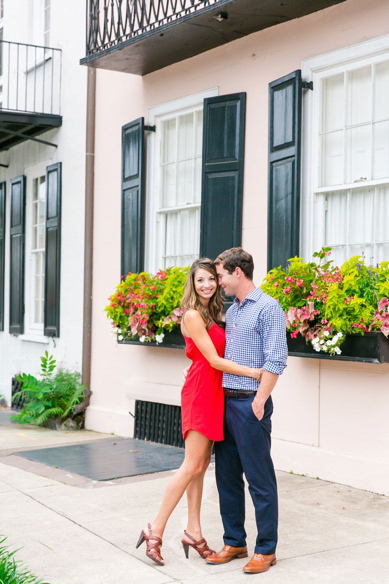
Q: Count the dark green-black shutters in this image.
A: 6